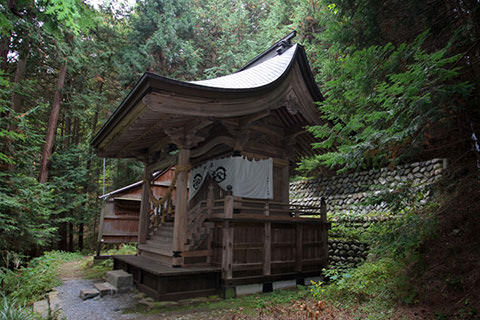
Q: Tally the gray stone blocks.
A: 3